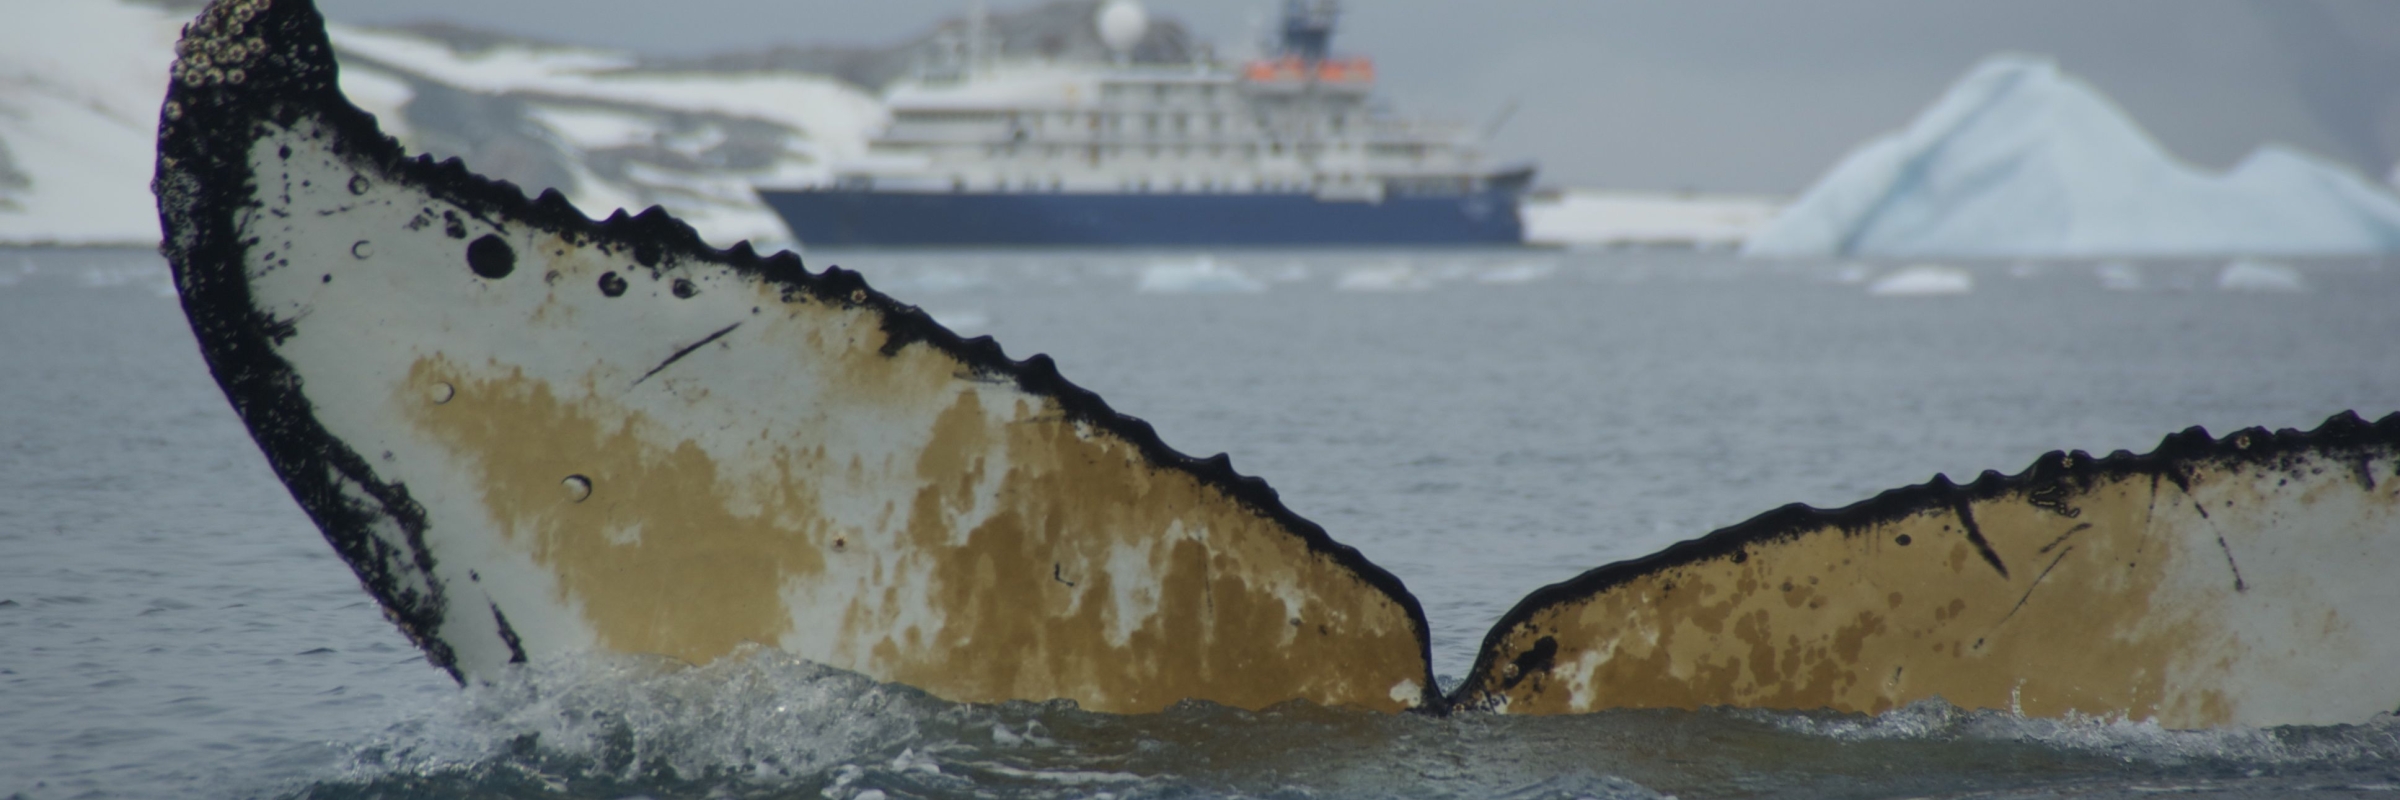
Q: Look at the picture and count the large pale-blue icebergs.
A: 1